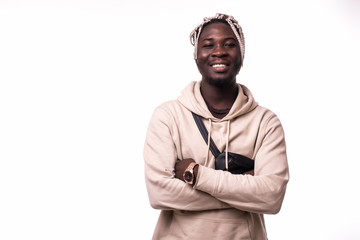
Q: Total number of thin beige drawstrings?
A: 2